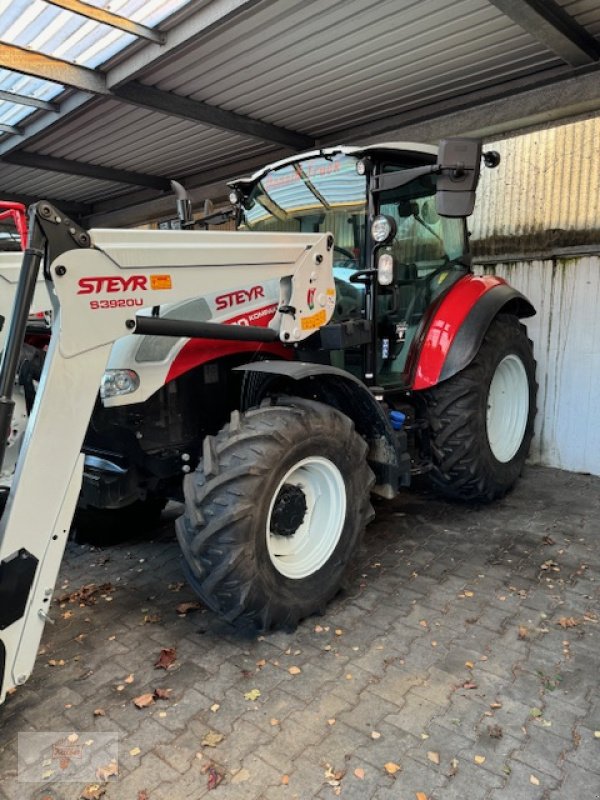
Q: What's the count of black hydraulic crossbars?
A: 2